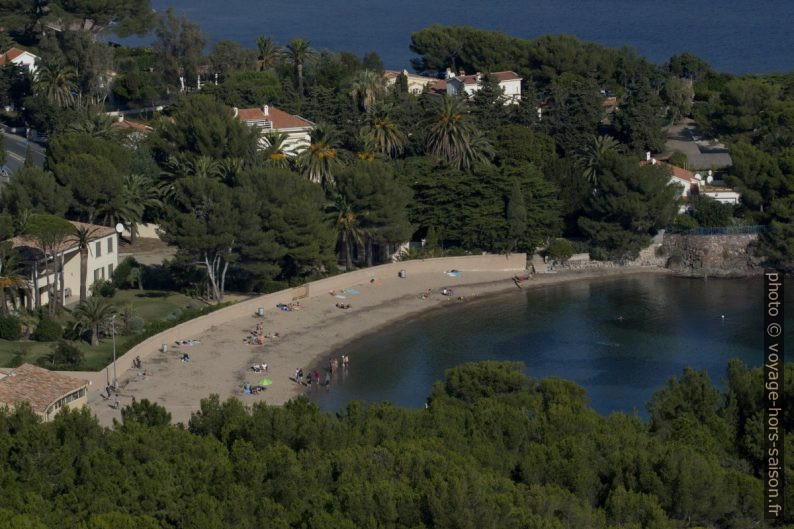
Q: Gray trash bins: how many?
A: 3